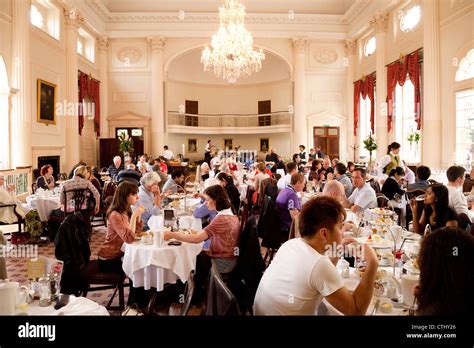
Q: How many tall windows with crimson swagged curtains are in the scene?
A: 3